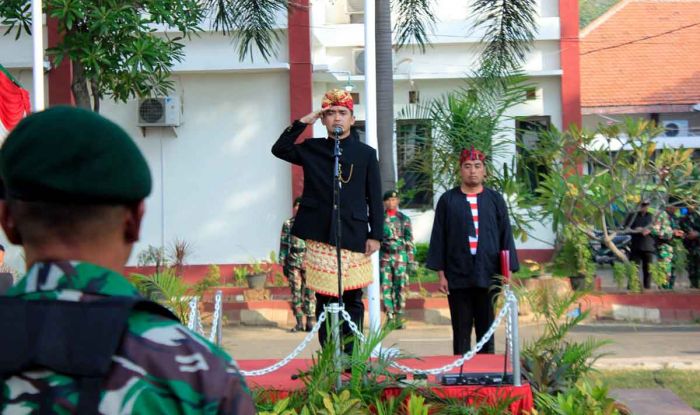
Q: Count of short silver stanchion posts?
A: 4